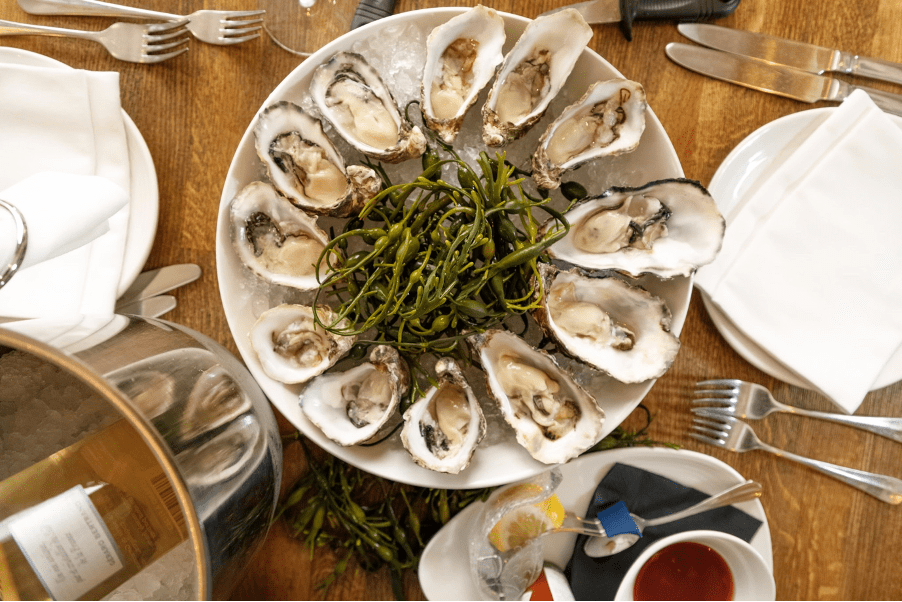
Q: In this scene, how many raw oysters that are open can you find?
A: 12